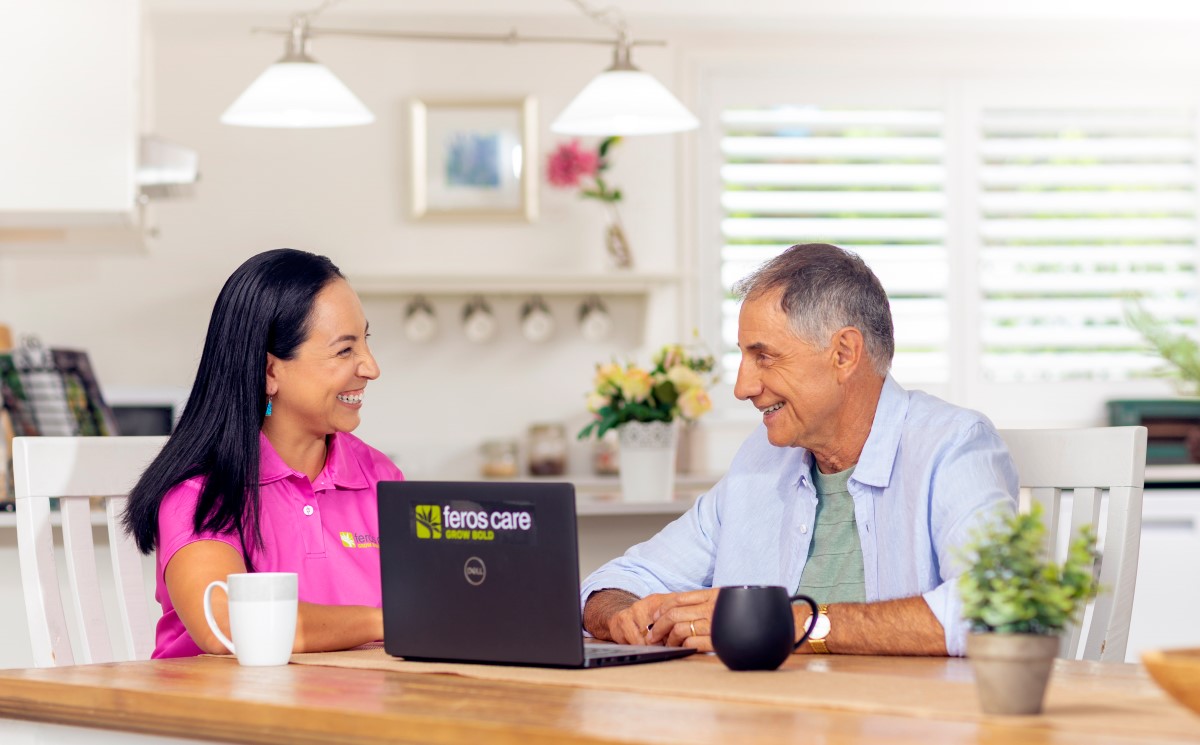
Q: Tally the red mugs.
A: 0